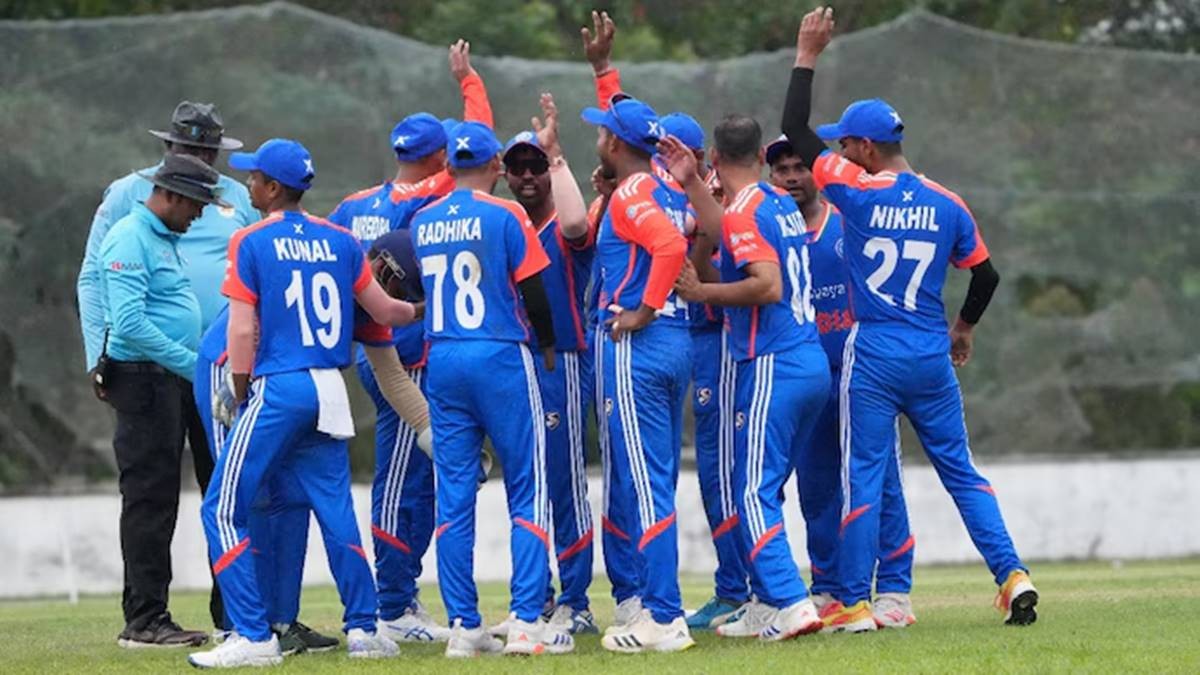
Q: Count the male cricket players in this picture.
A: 11